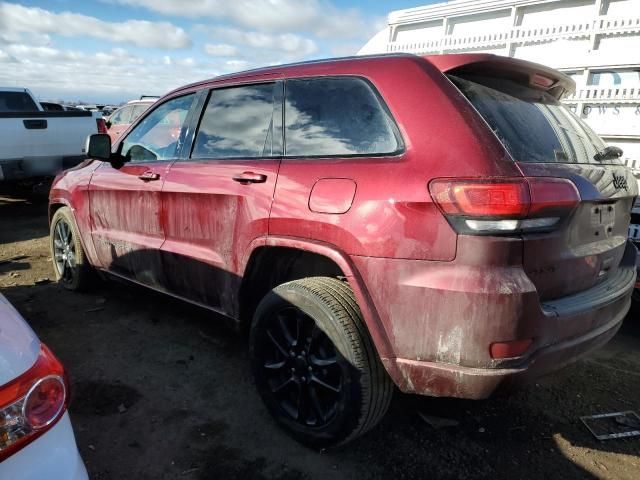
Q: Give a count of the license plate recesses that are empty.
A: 1